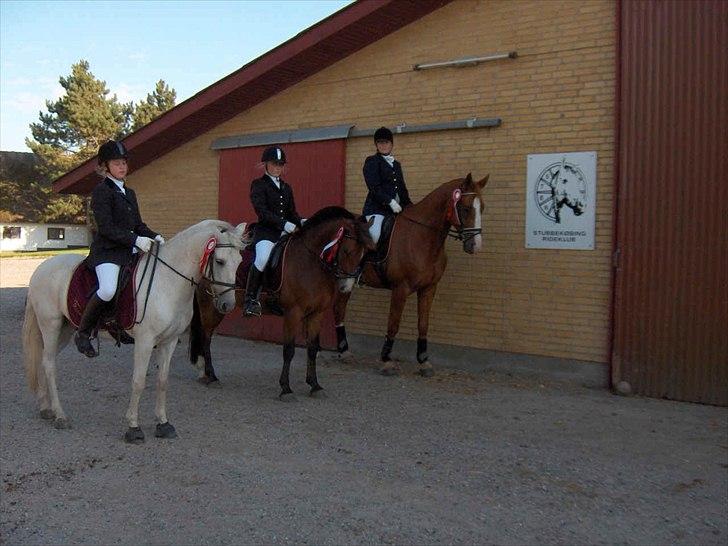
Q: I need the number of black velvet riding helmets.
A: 3